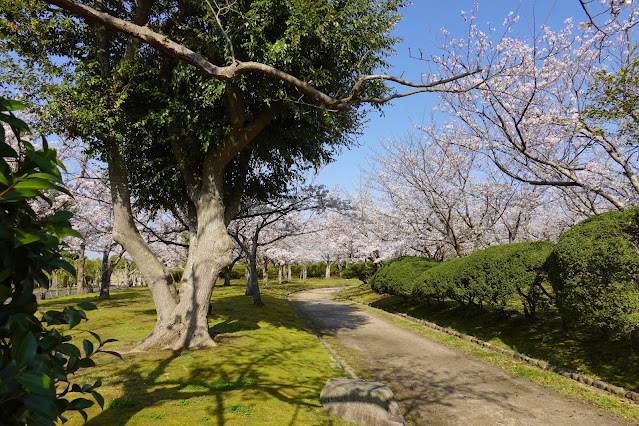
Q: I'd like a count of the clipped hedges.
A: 3